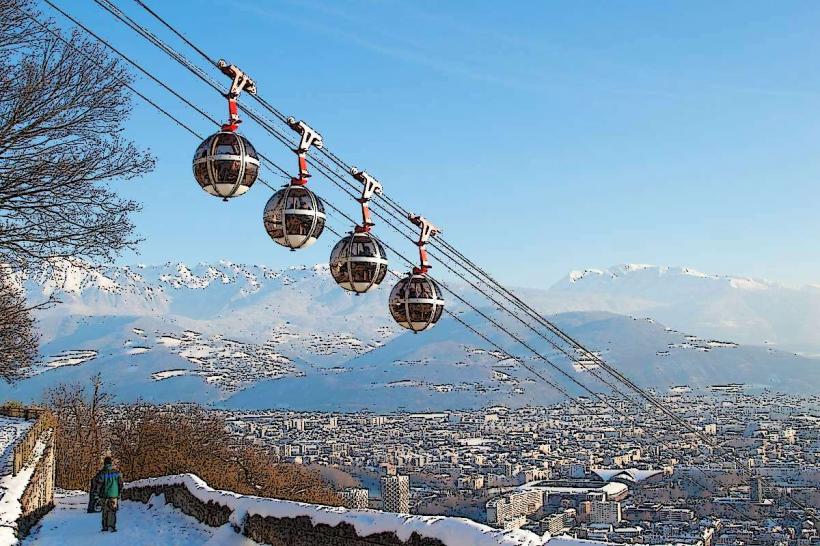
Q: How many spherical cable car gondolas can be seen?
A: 4